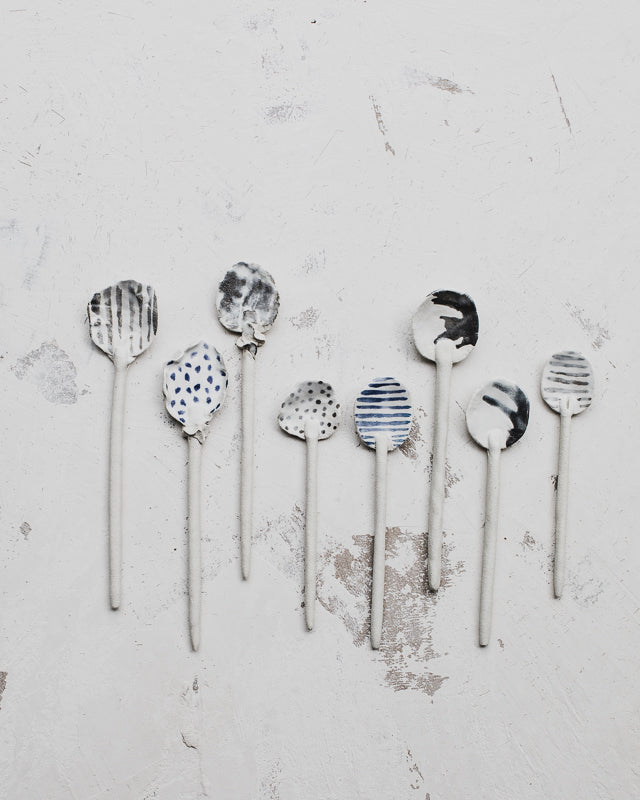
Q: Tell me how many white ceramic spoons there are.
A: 8